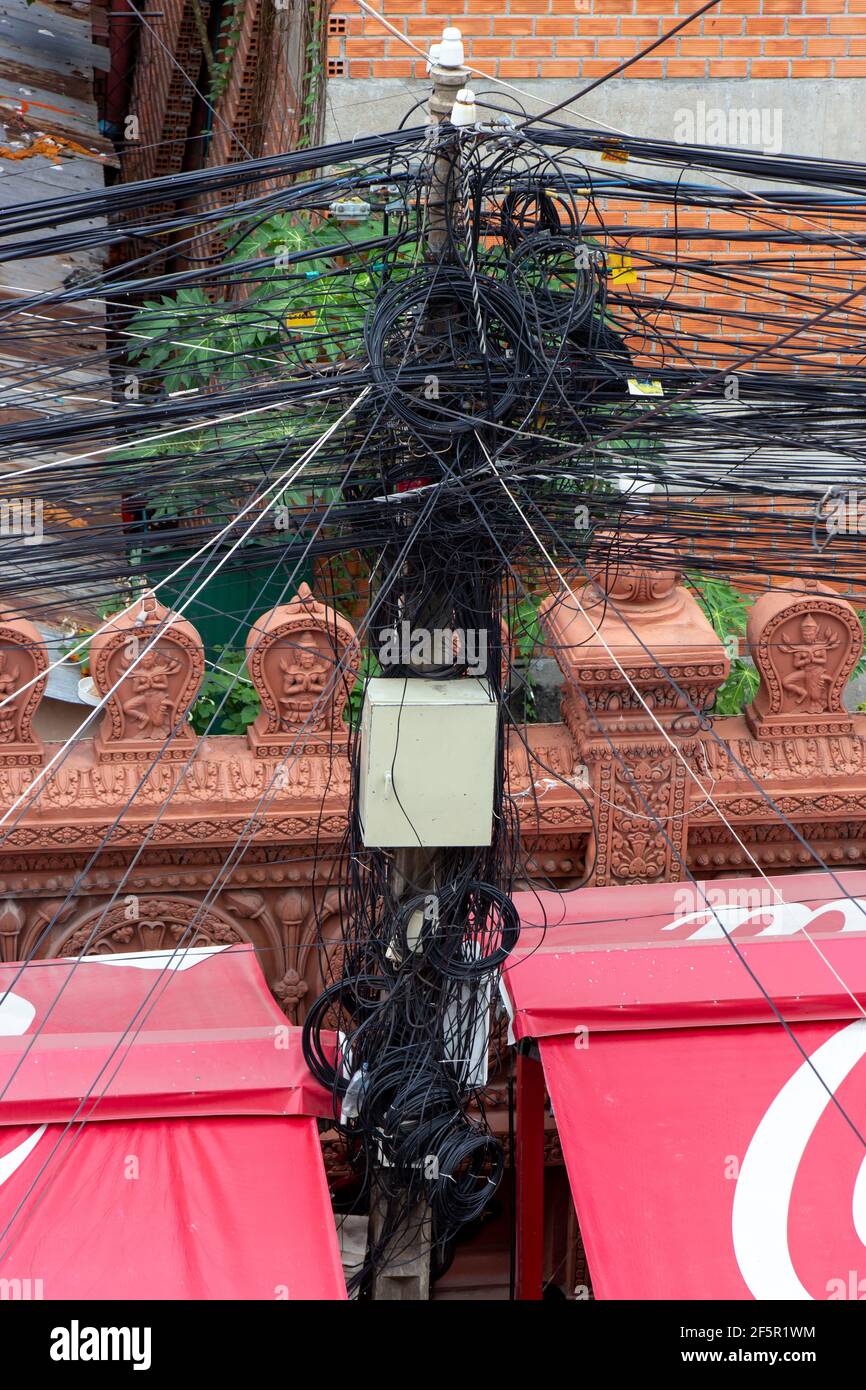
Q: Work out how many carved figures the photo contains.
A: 4